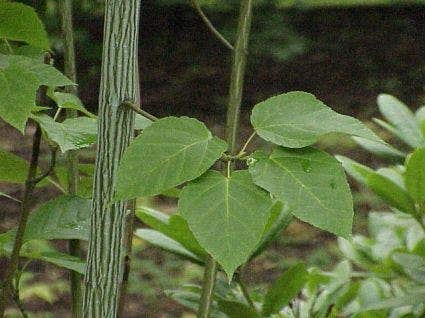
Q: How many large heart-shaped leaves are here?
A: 4